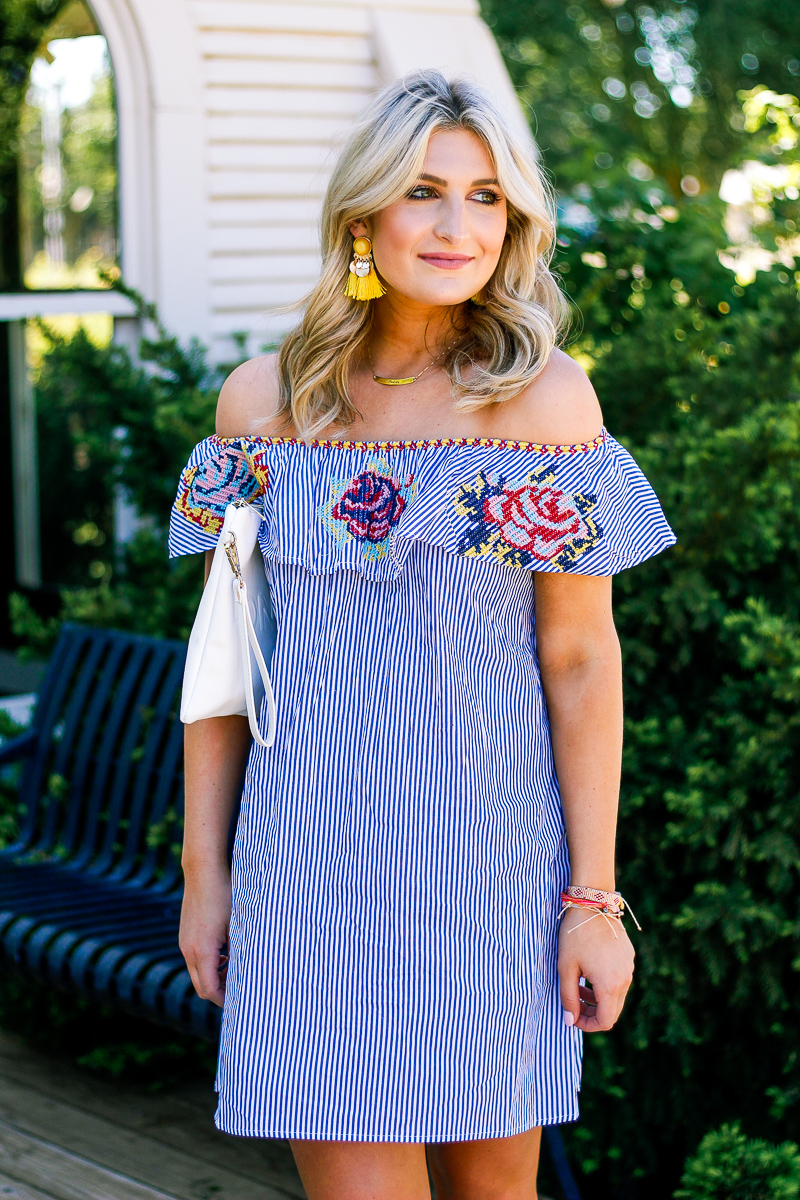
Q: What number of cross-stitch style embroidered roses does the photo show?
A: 3